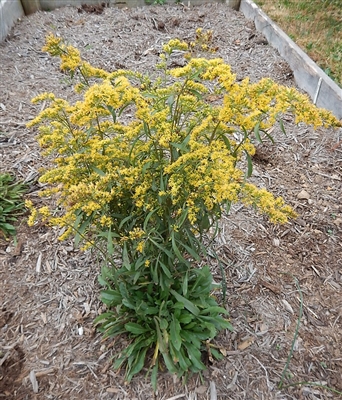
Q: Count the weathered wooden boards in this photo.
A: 3